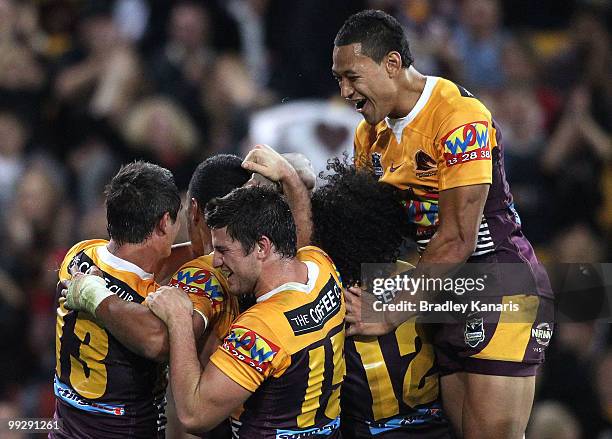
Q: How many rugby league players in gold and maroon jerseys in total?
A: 5